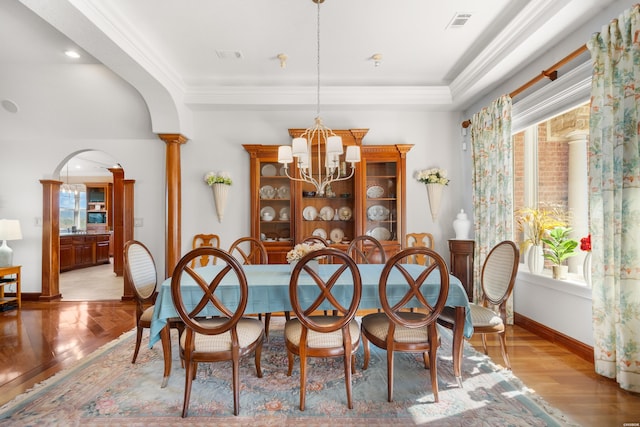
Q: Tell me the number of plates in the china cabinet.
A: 14